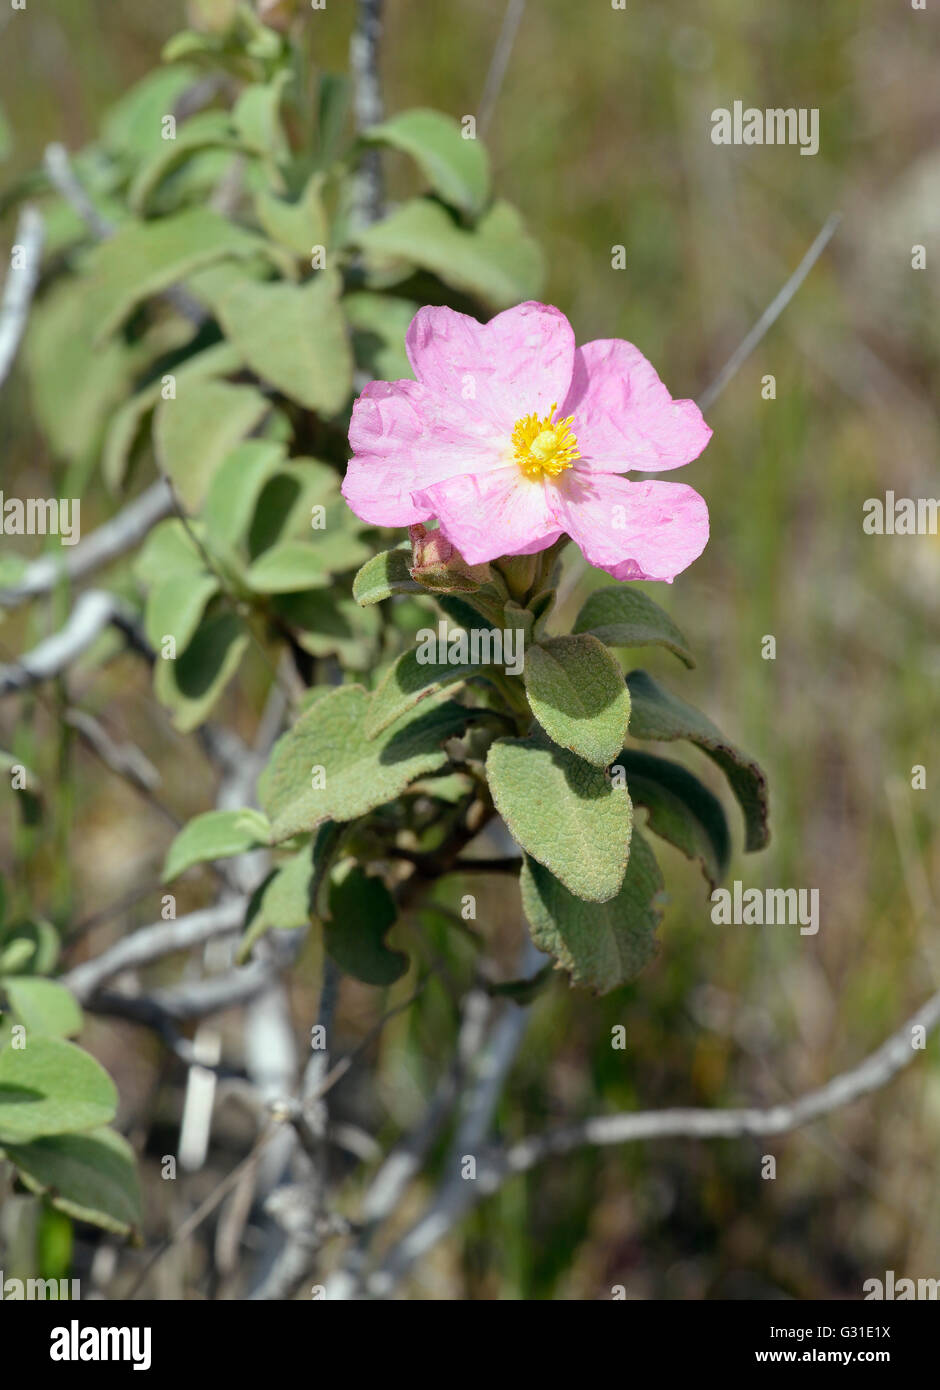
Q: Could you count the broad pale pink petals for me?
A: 5